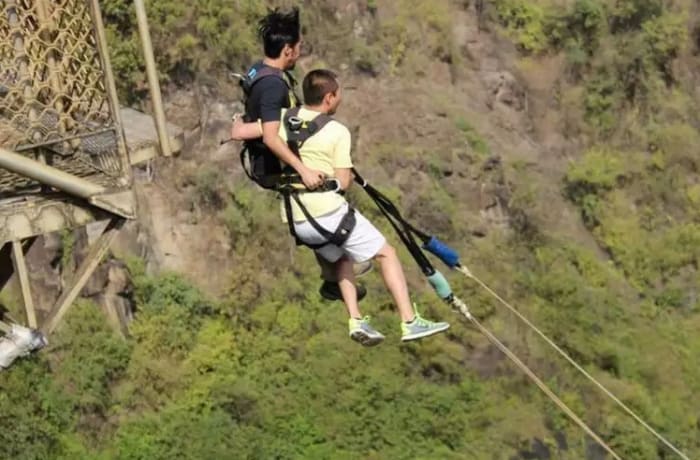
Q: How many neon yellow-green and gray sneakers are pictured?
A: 2